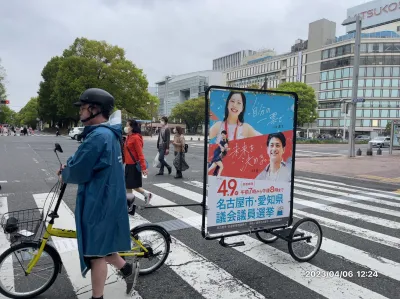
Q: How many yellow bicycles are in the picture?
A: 1